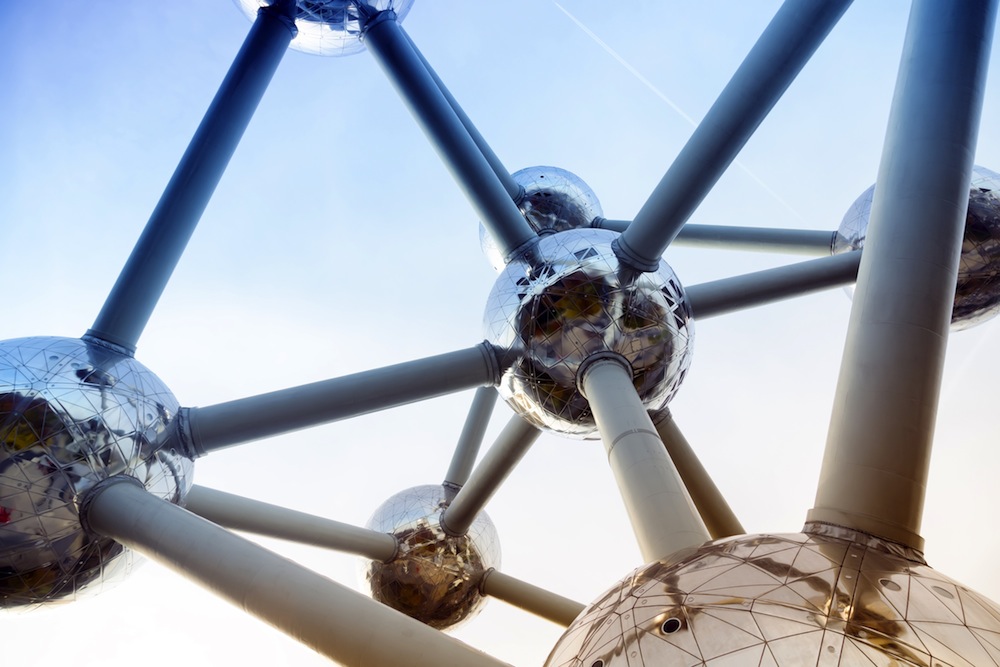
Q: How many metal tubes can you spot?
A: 15